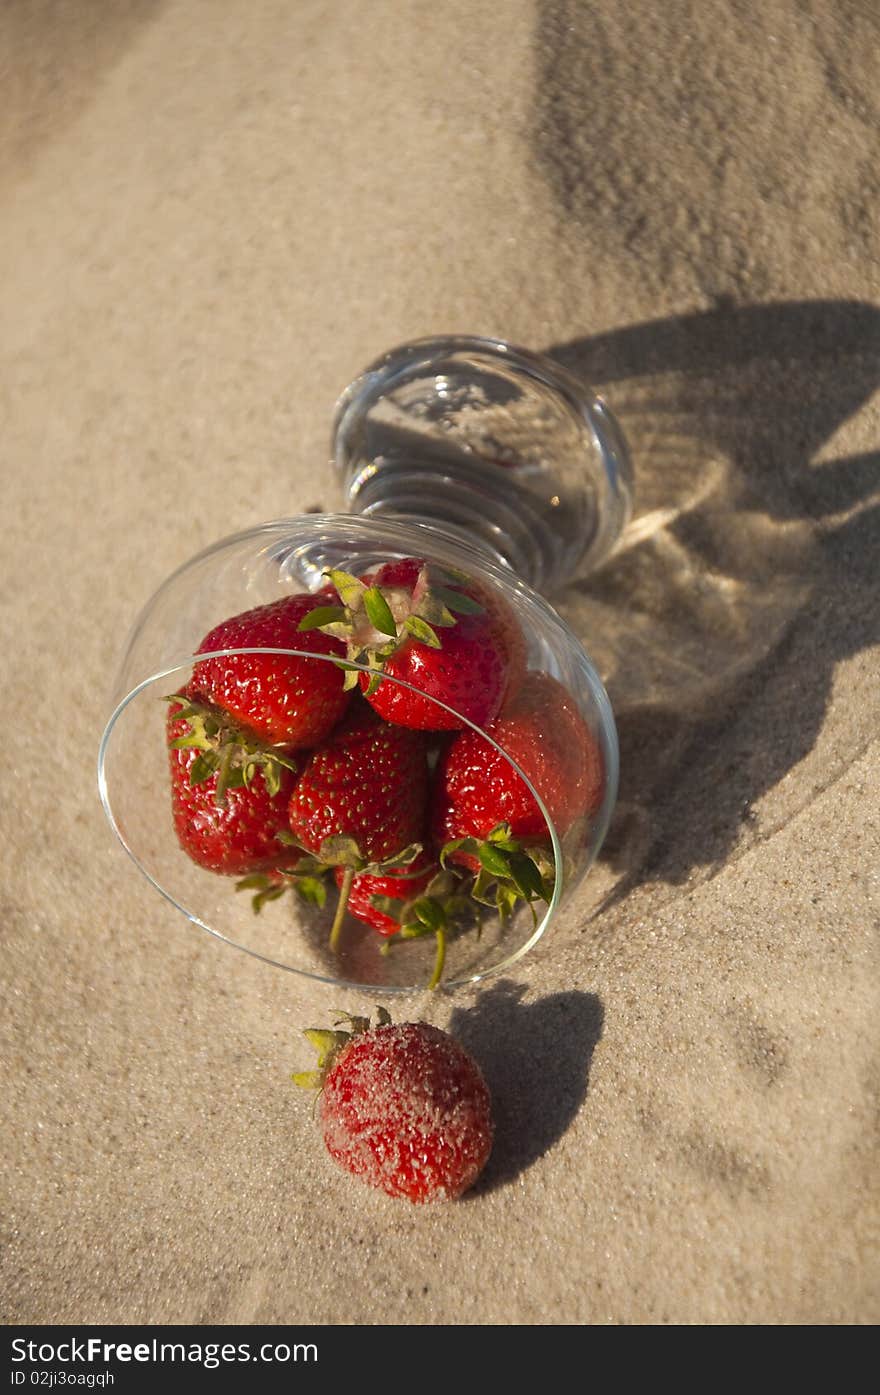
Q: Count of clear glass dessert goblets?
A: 1